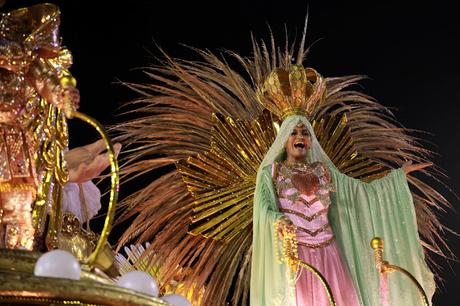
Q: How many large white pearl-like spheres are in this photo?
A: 3